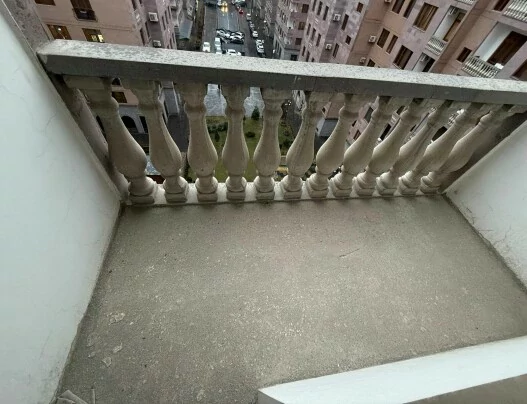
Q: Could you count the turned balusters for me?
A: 12